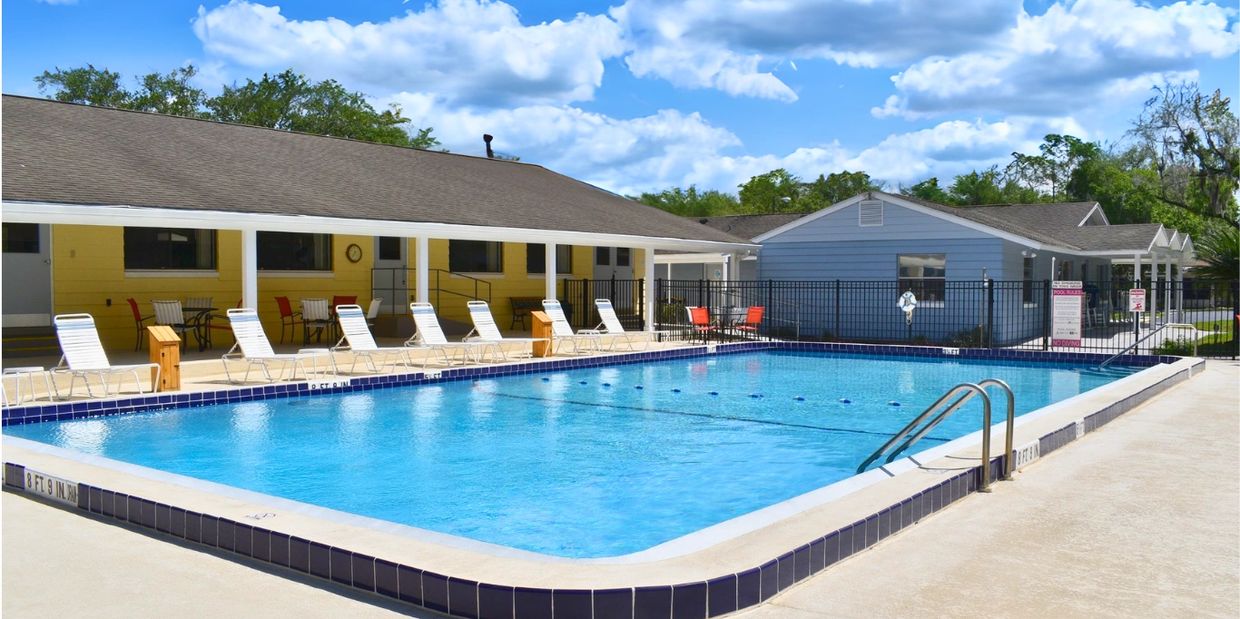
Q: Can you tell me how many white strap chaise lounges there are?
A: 7